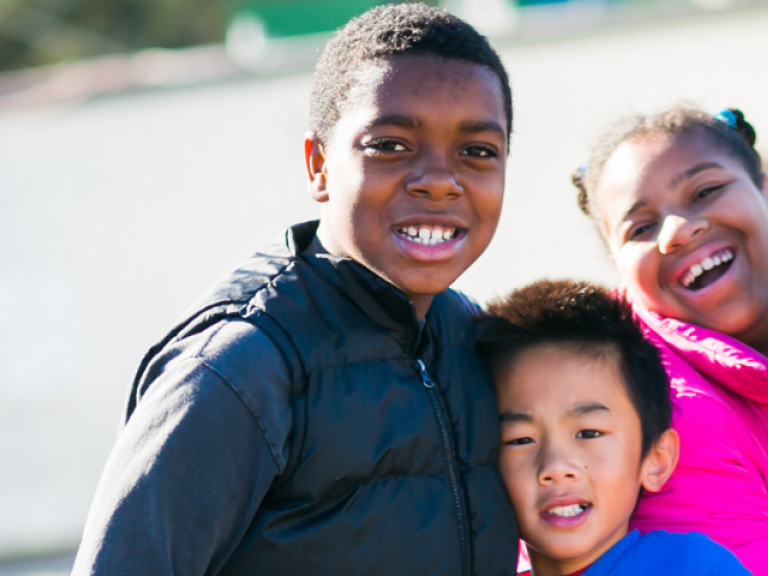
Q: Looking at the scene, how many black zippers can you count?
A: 1